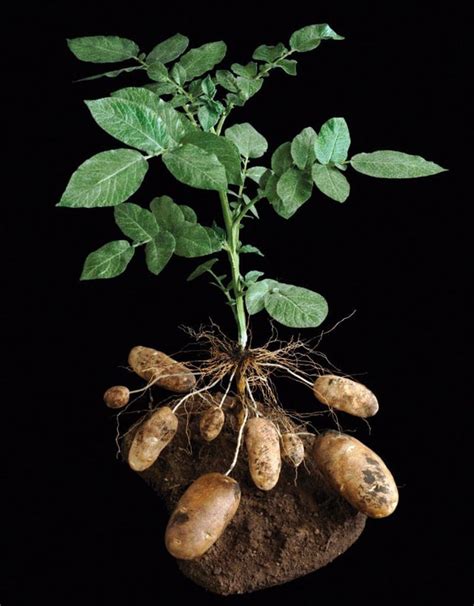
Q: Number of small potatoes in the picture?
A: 3